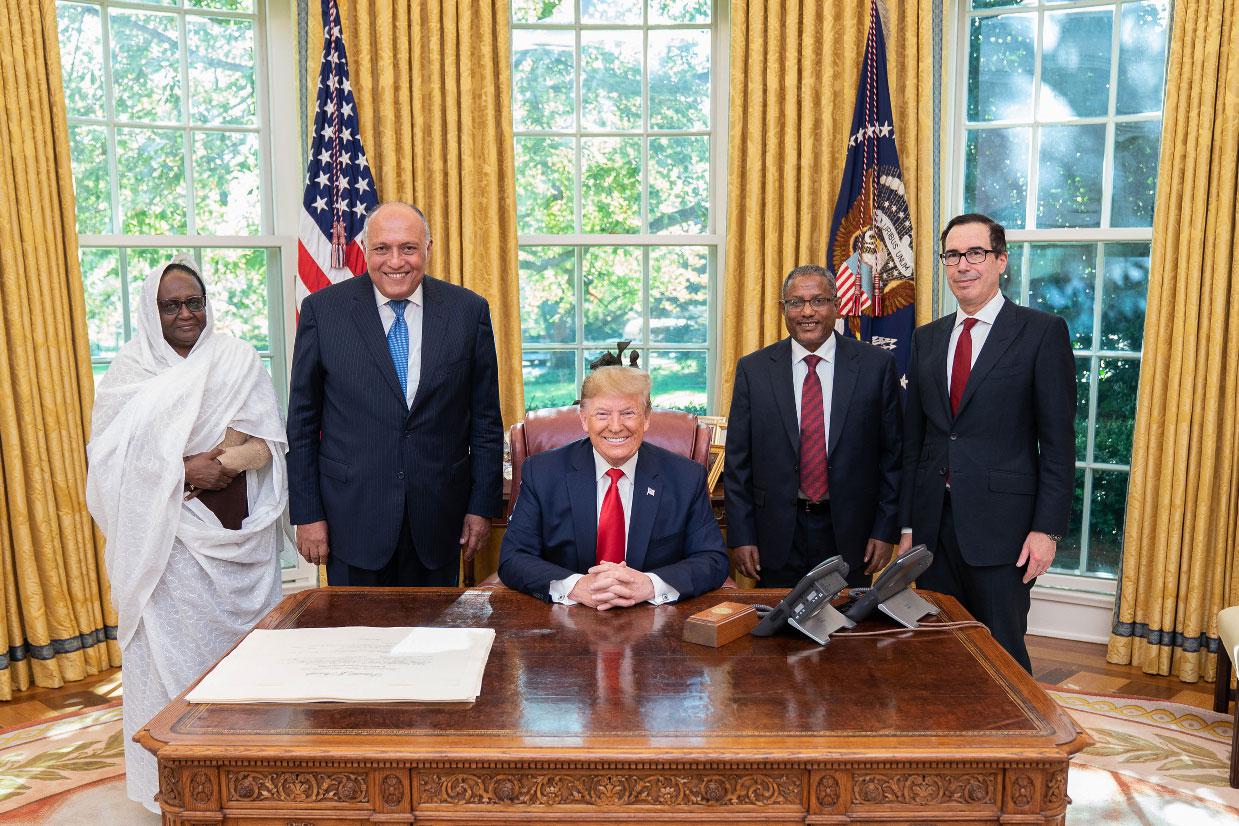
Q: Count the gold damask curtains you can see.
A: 4